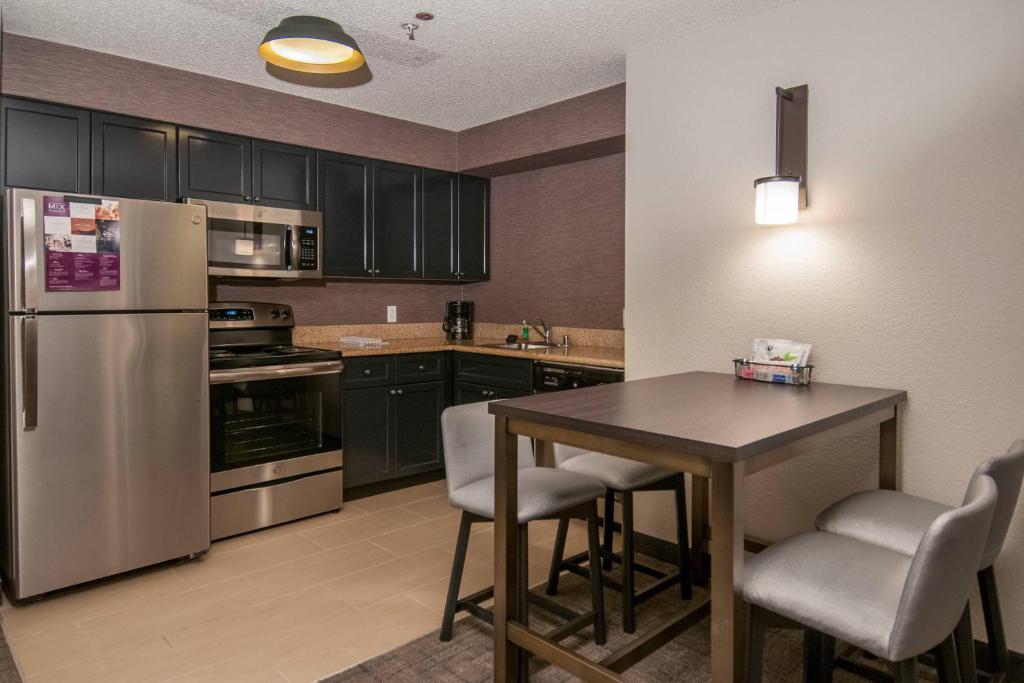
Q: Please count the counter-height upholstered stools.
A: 4